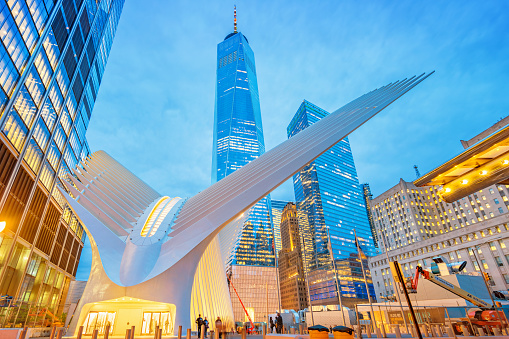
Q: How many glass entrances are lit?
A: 2